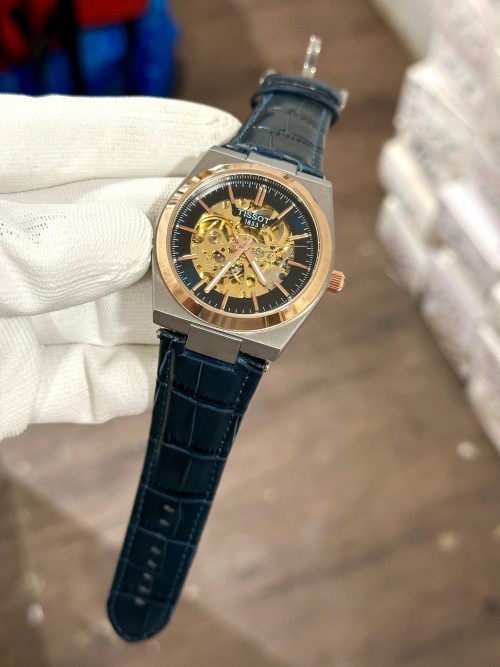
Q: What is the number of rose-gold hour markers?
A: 12